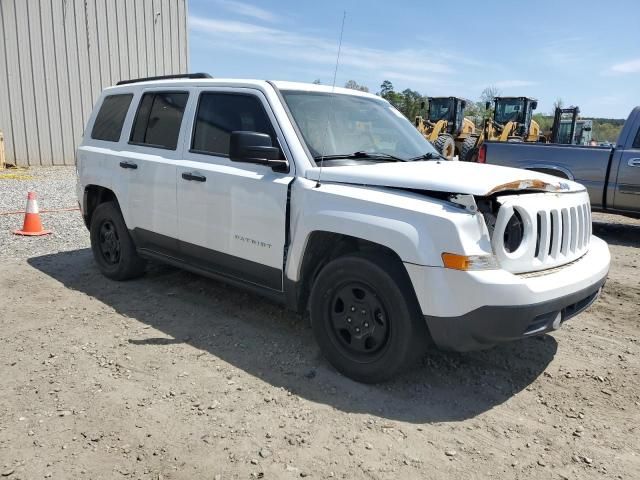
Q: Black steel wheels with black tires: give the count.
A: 2